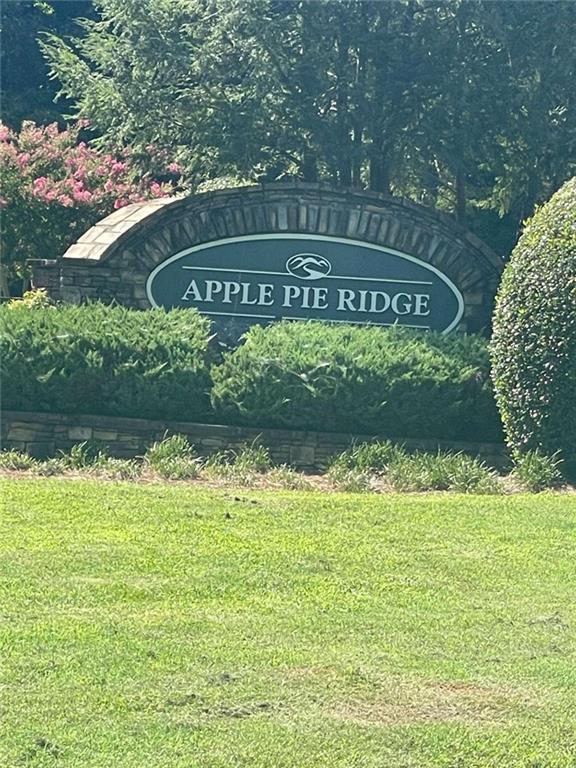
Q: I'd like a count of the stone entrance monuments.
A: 1